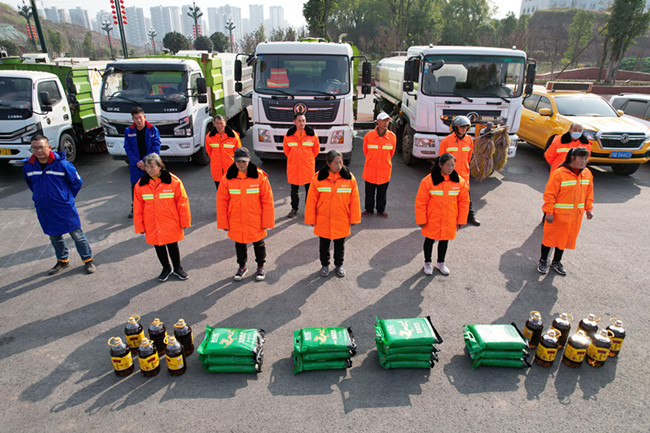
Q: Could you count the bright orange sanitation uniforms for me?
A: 10